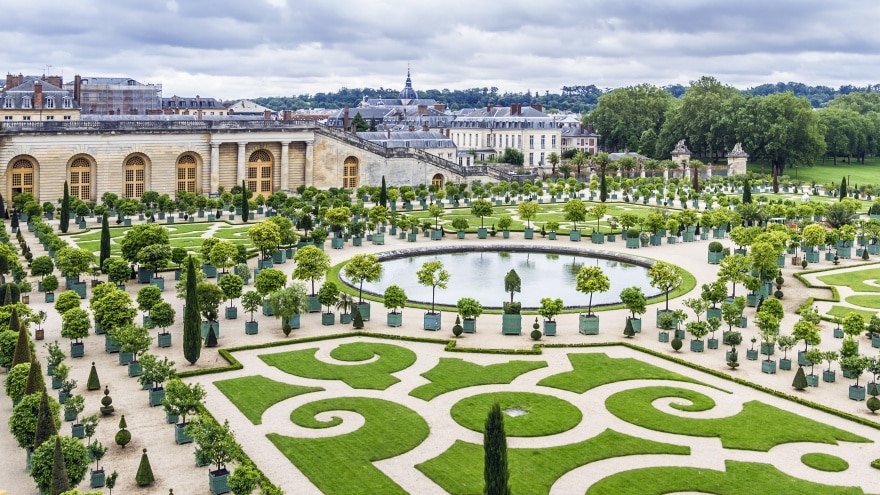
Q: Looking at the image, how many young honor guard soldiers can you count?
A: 0